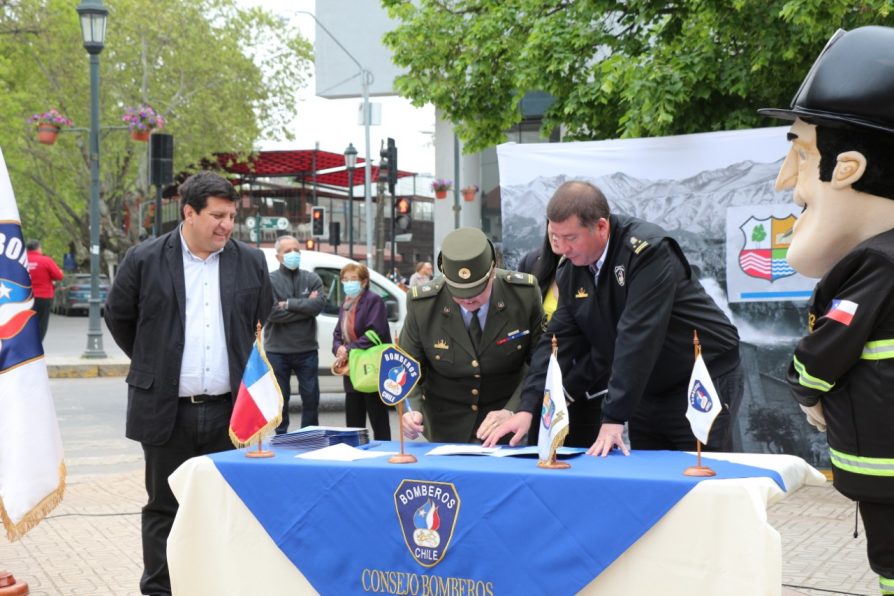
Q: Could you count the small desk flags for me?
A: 4